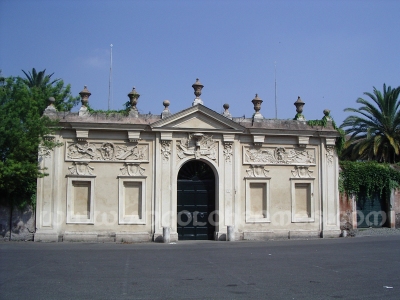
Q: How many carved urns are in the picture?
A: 5